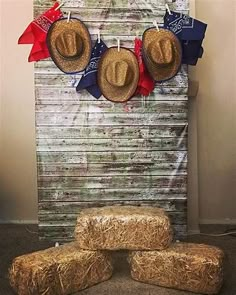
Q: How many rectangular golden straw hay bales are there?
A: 3